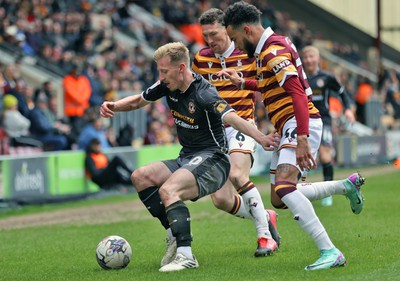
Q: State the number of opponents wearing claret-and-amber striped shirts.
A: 2